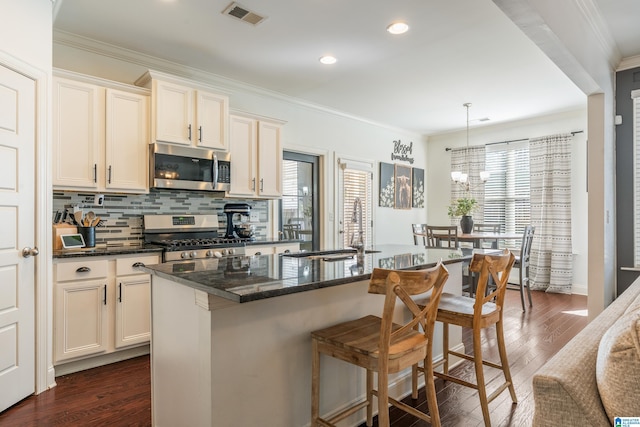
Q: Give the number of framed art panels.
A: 3